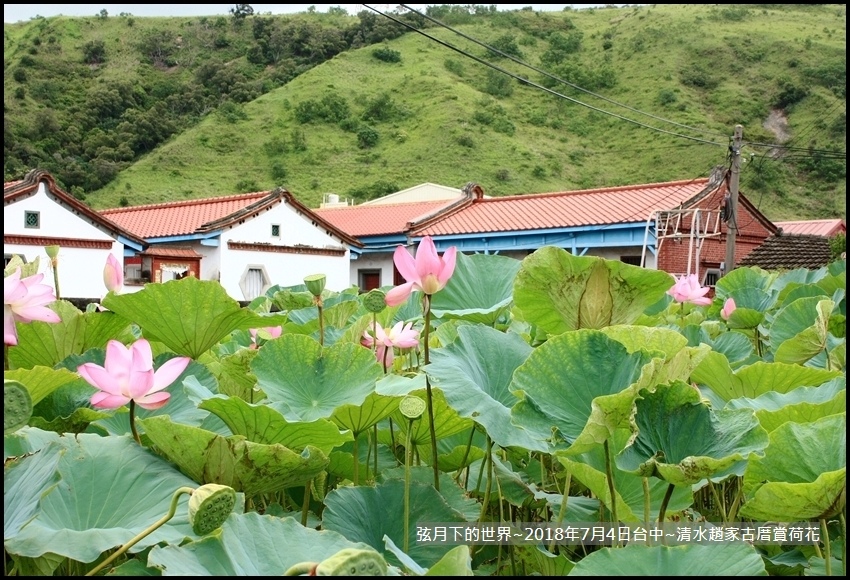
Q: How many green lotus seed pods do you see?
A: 7